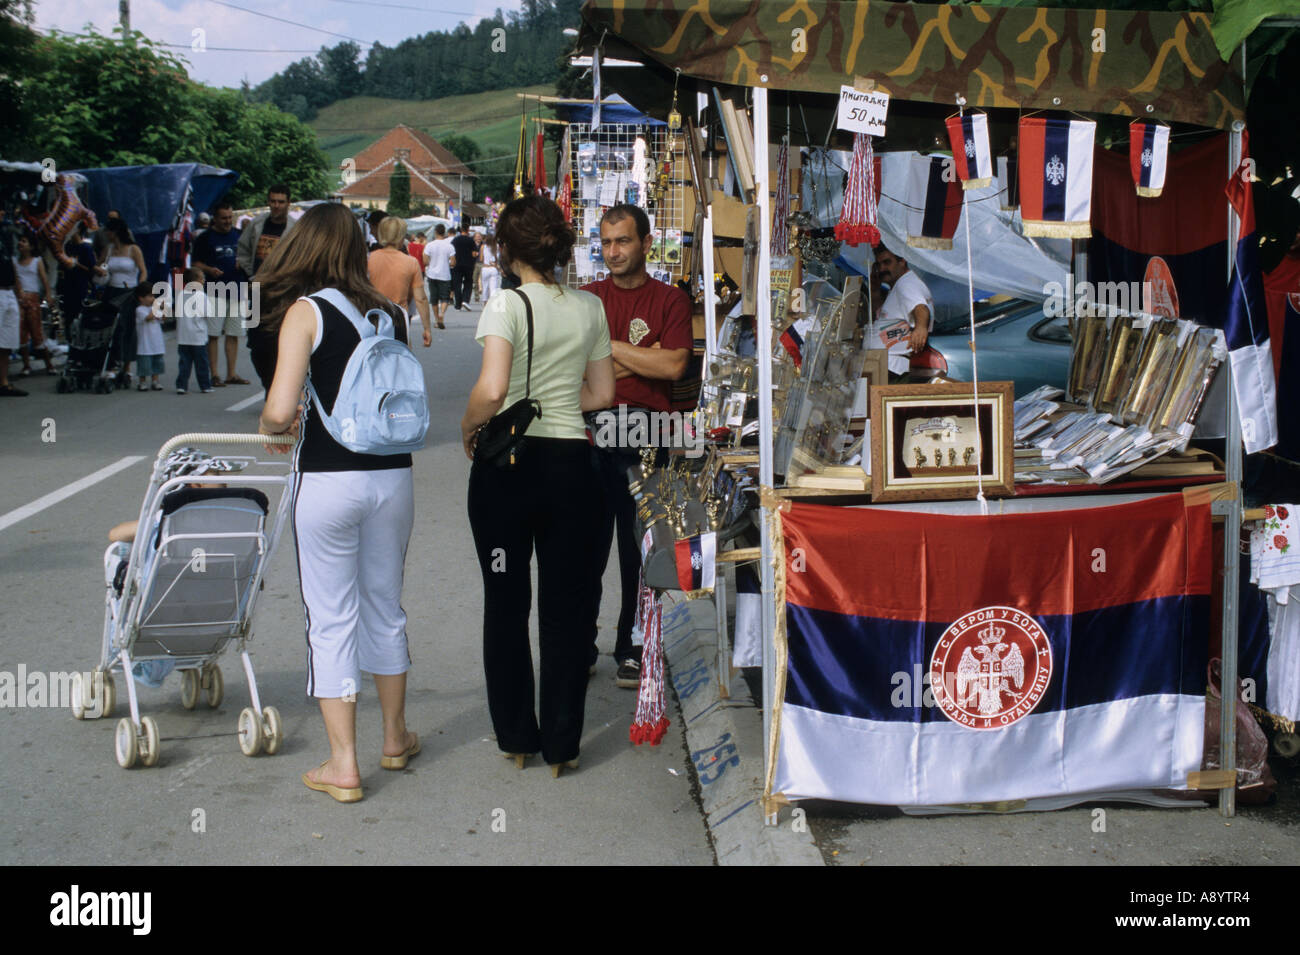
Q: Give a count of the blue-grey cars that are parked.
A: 1